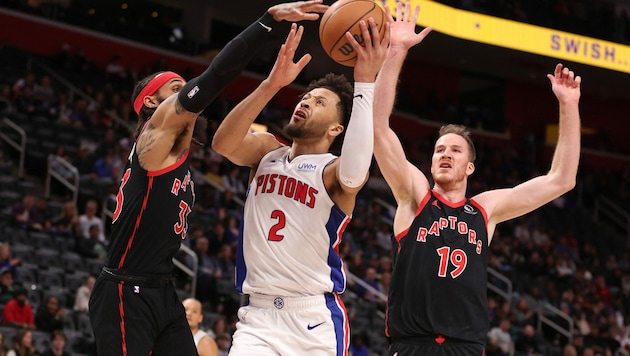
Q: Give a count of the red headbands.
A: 1